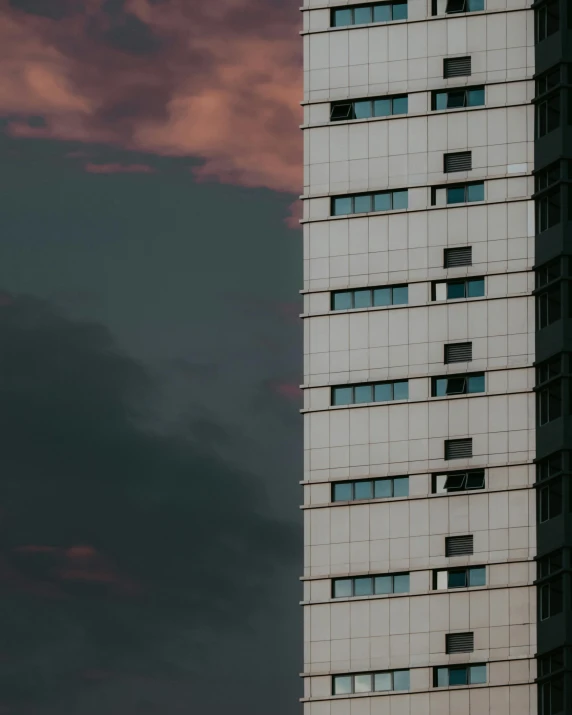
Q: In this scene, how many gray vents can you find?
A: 7